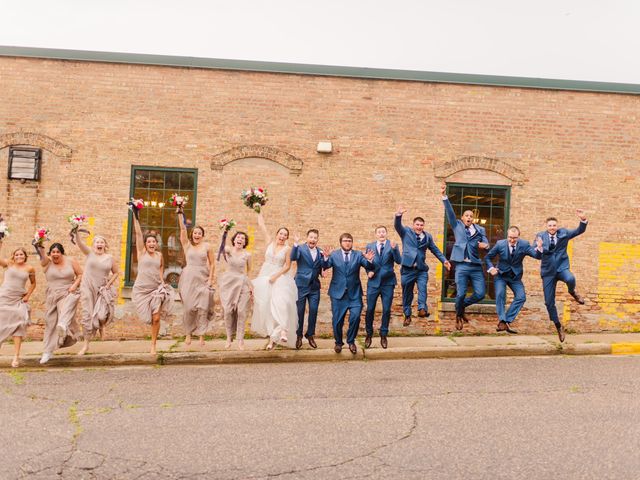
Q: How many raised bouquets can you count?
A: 7